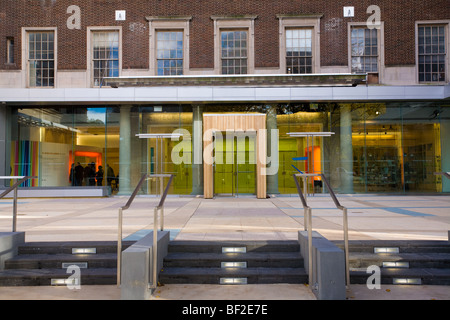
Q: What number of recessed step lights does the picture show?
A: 9